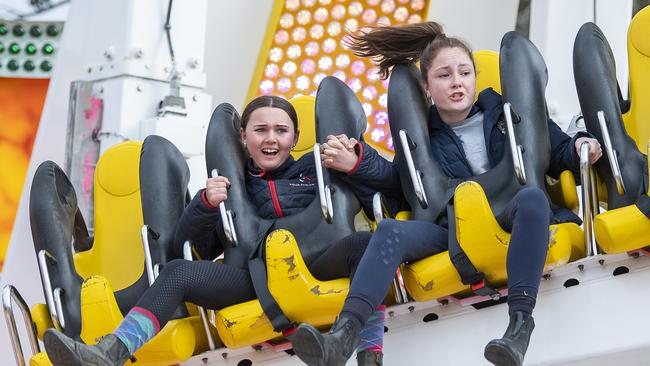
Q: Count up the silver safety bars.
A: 11